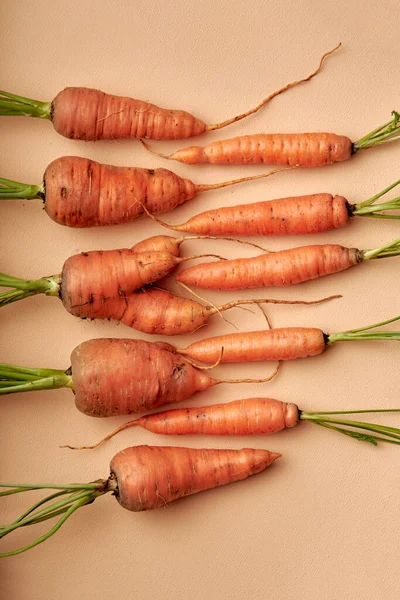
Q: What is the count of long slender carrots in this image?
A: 5